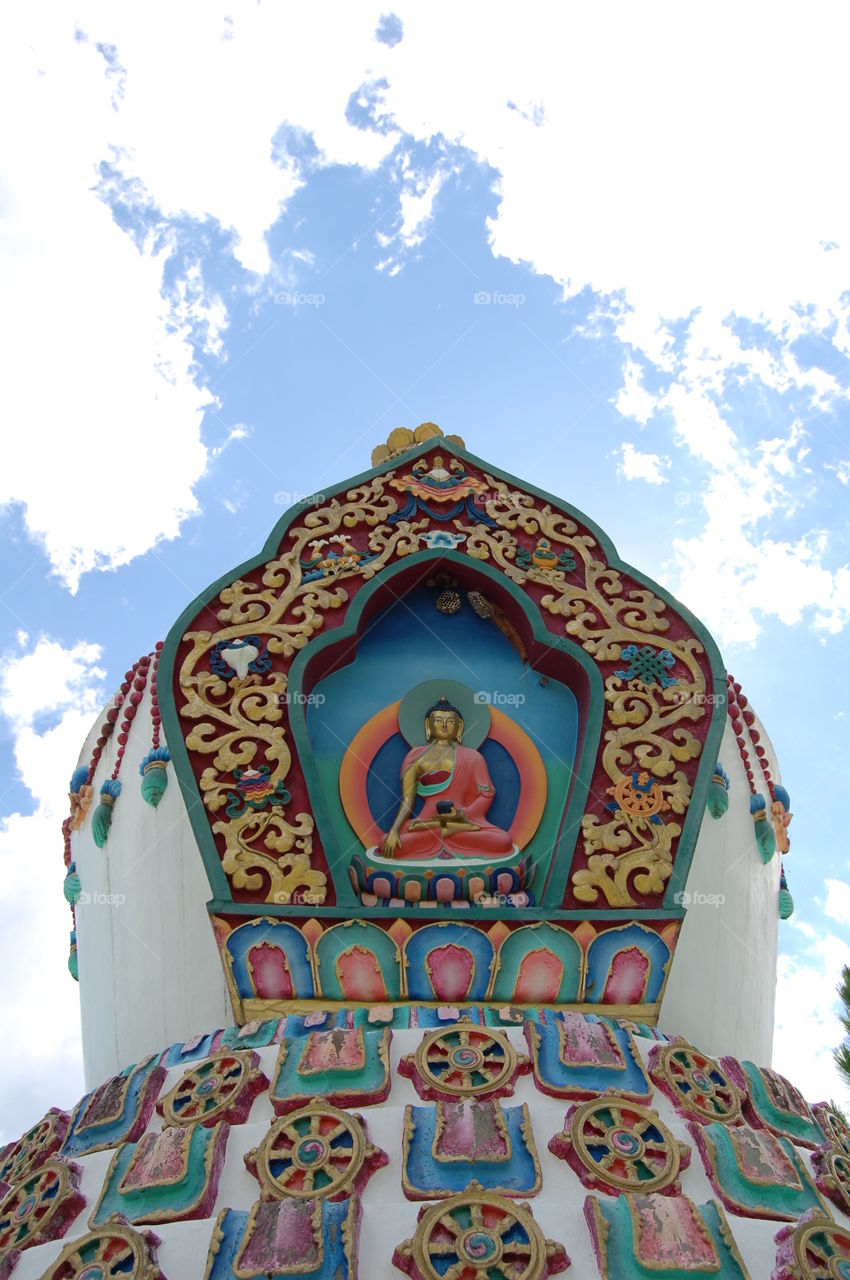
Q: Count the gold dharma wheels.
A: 12